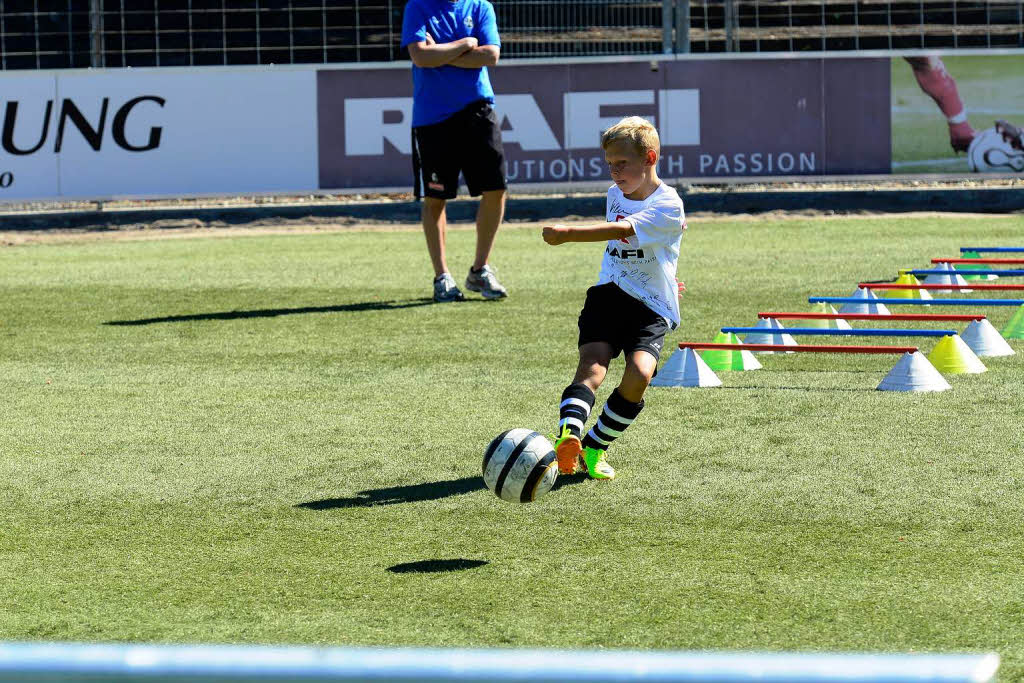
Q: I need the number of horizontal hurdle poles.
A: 8